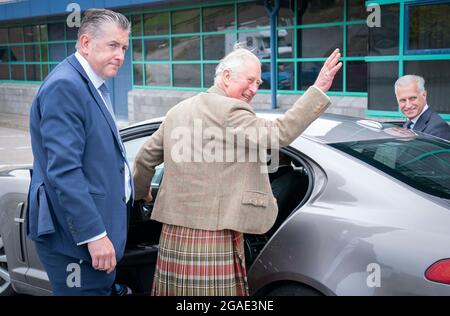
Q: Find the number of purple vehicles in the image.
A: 0